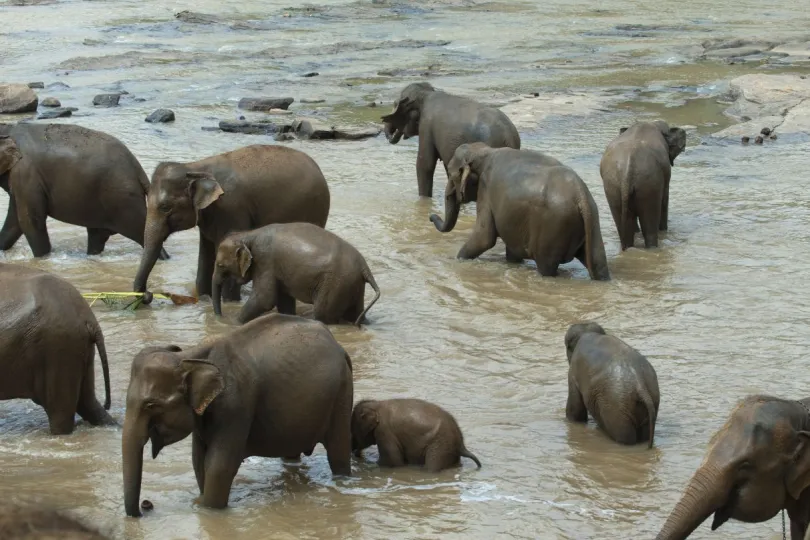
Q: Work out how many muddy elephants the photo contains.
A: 11